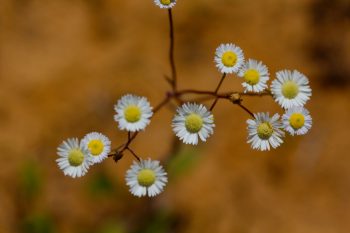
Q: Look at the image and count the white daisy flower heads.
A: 11